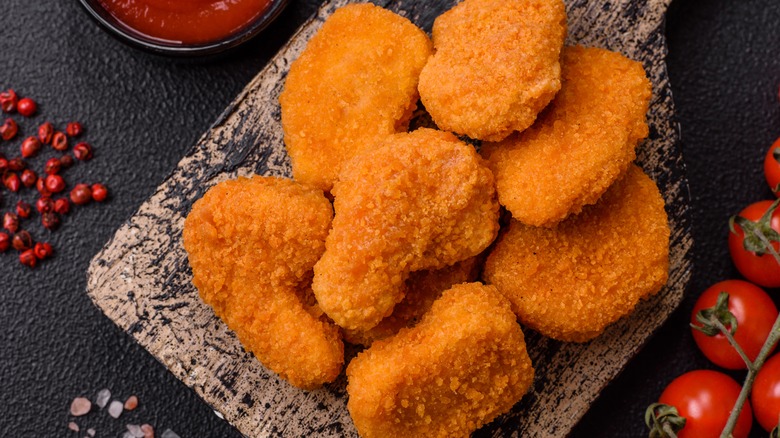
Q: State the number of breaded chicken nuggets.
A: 8